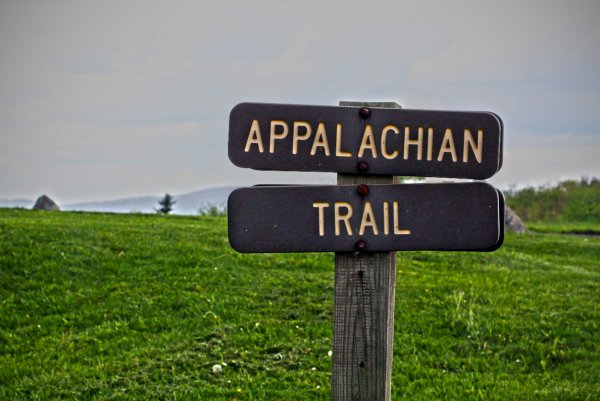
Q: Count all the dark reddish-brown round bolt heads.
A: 4